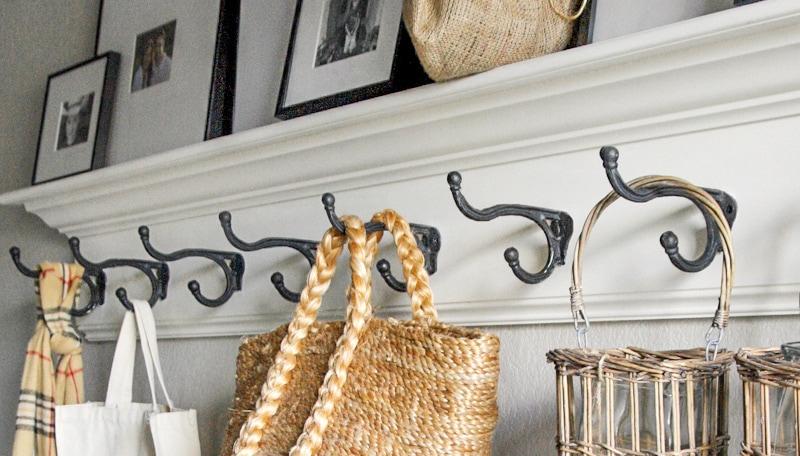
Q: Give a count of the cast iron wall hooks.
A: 7